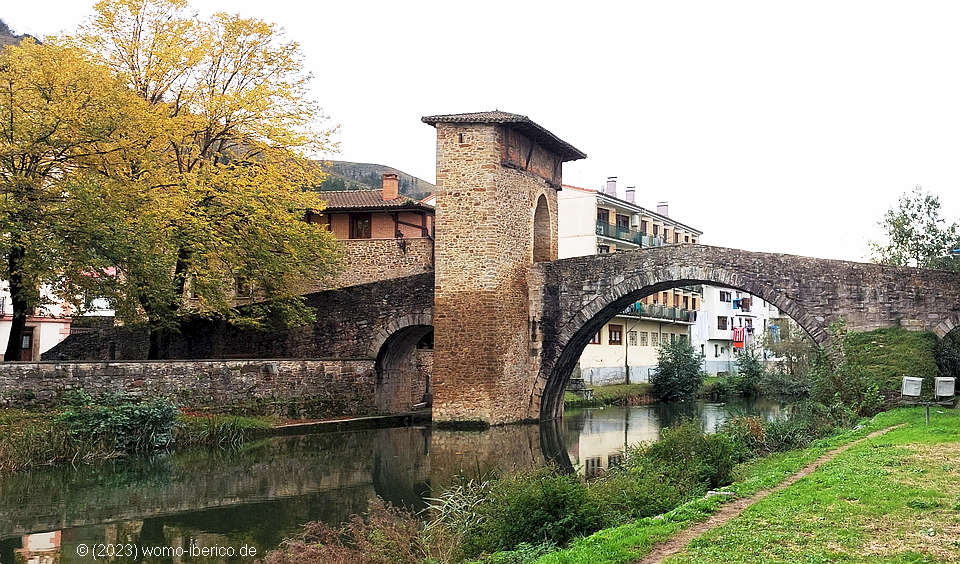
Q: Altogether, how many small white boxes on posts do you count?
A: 2